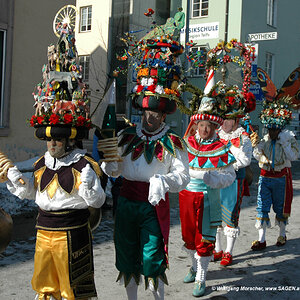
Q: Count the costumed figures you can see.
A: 5